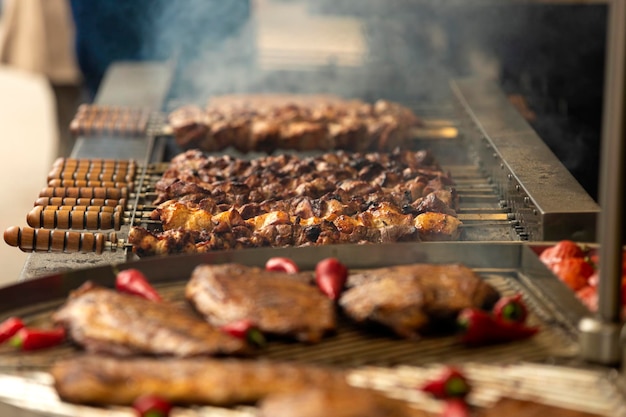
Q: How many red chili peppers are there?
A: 11